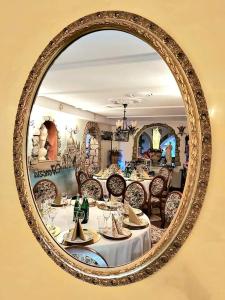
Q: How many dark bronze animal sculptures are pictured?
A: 0